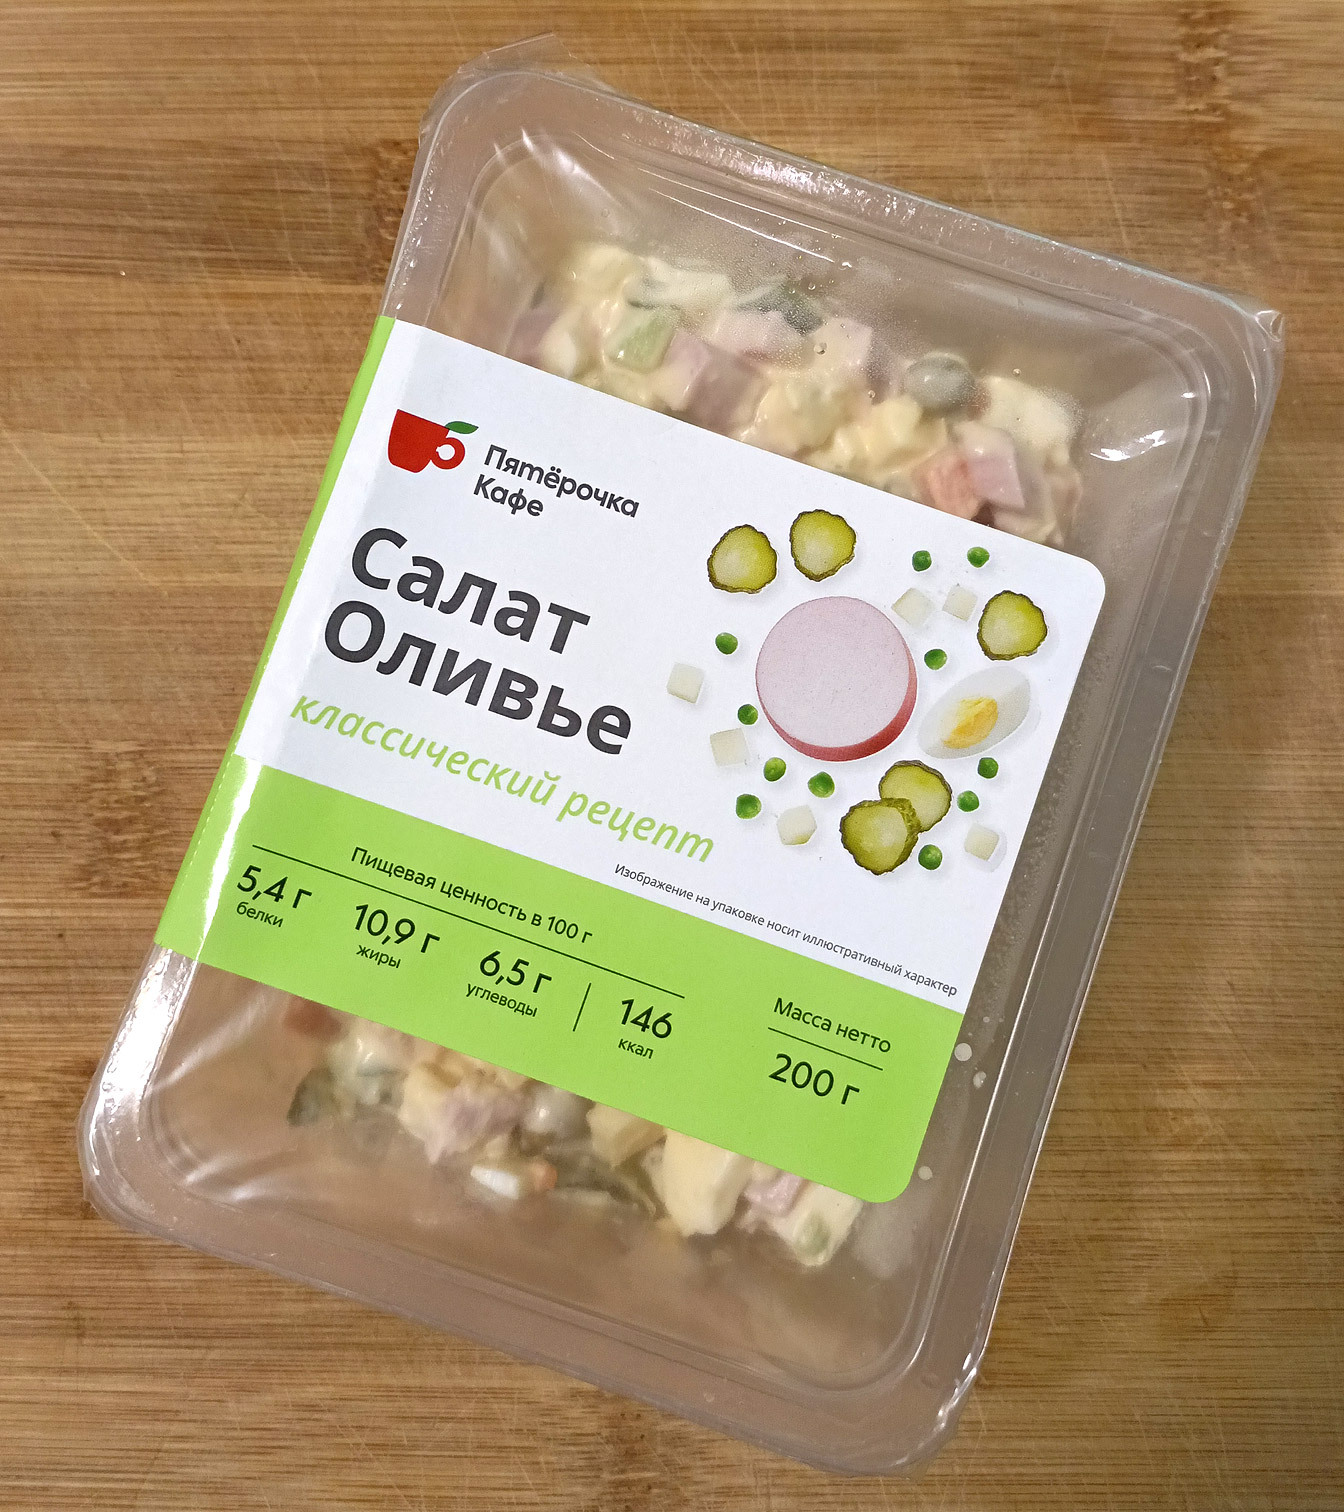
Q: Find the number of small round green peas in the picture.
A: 11